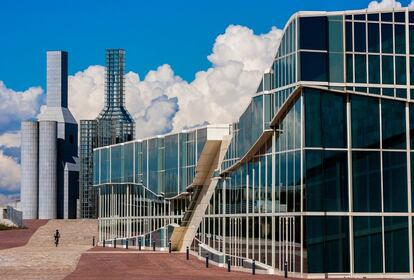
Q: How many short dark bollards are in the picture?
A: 12